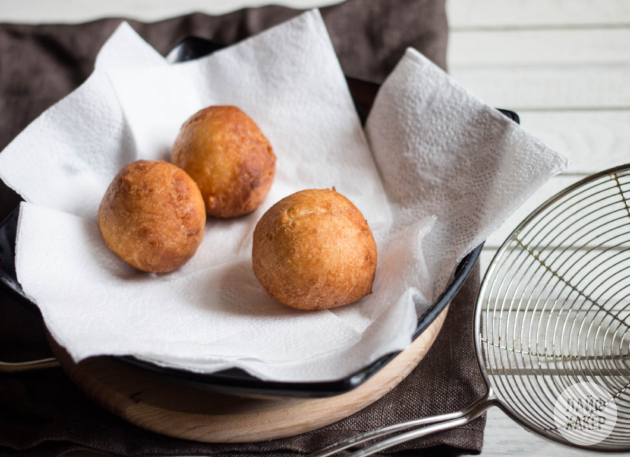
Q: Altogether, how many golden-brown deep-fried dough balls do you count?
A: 3